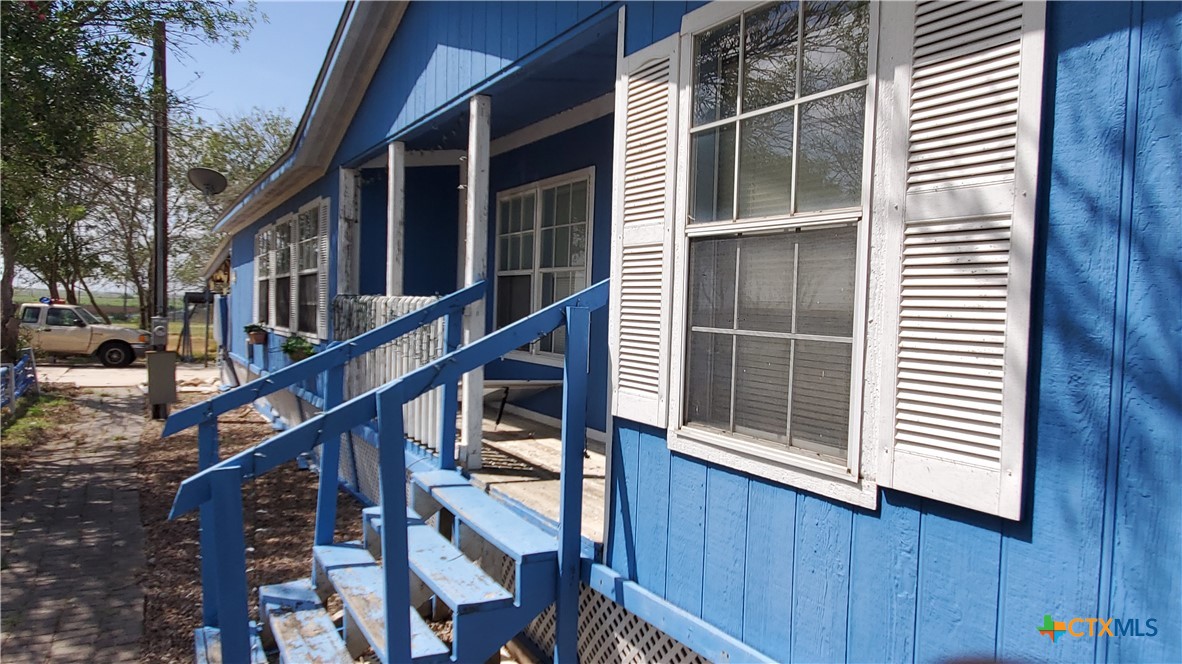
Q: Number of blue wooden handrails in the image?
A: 2